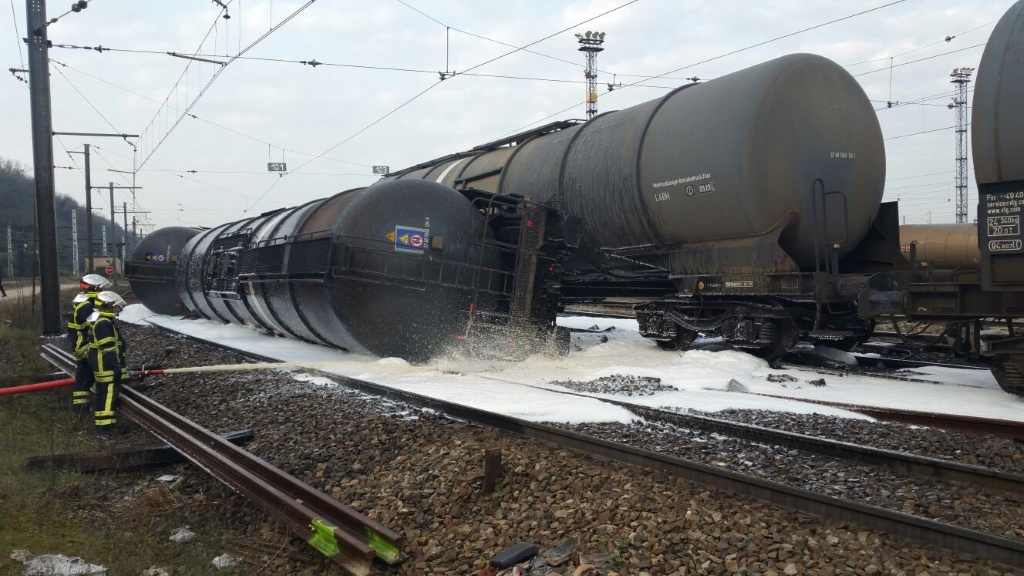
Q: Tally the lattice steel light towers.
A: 2